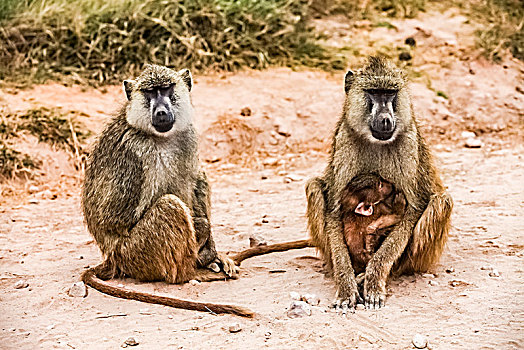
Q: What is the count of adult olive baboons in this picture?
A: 2